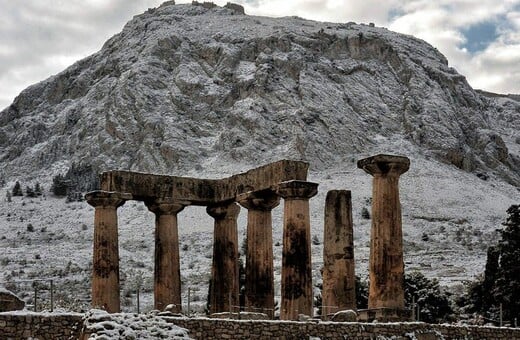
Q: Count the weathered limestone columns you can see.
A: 7